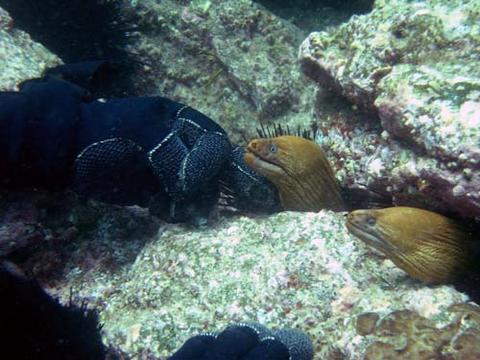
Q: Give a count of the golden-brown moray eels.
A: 2